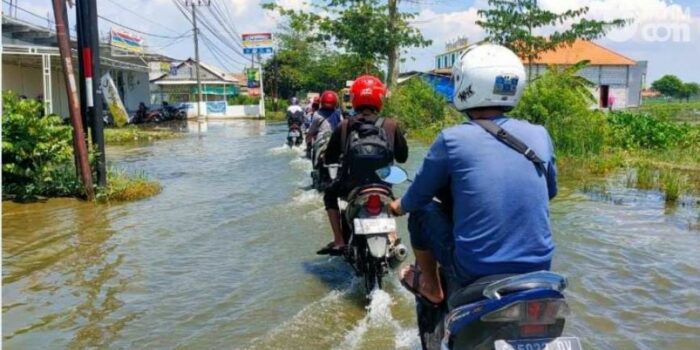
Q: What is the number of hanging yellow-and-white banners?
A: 1